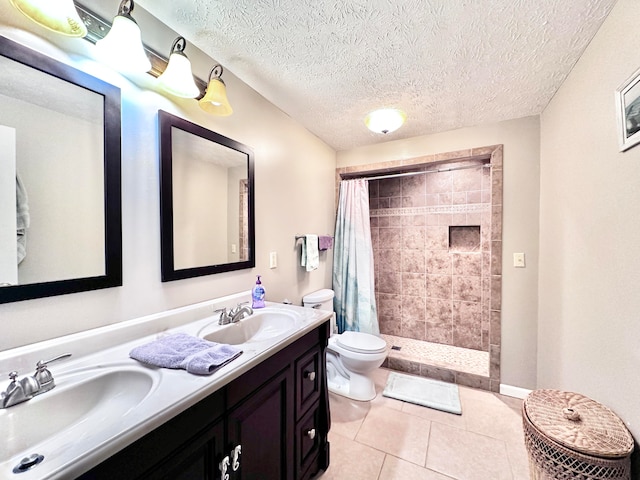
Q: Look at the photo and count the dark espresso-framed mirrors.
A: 2